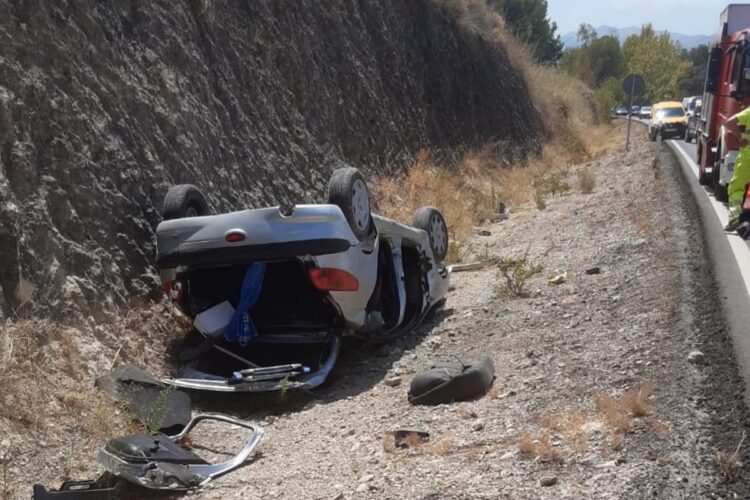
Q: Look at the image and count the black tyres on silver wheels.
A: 2